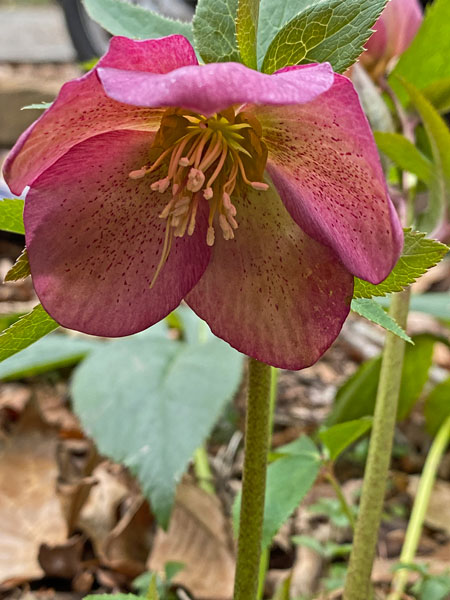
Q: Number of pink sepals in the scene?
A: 5